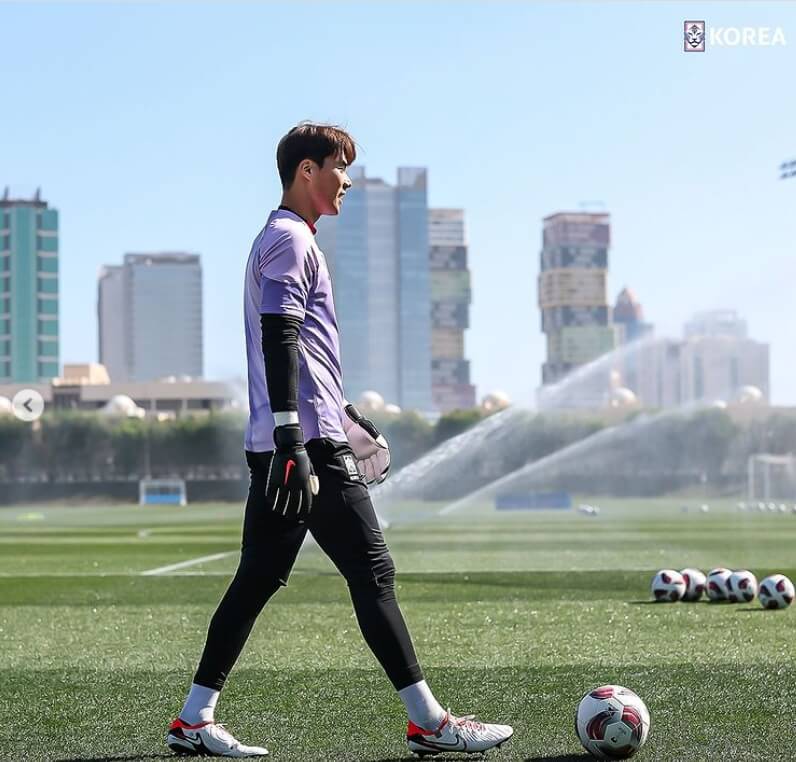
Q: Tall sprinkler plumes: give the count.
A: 2